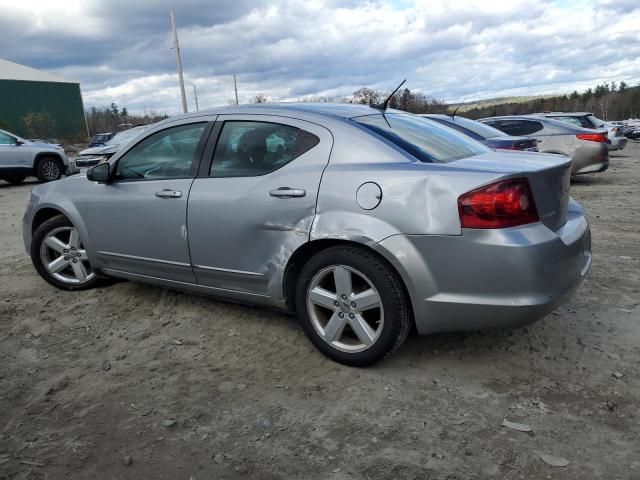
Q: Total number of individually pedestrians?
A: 0